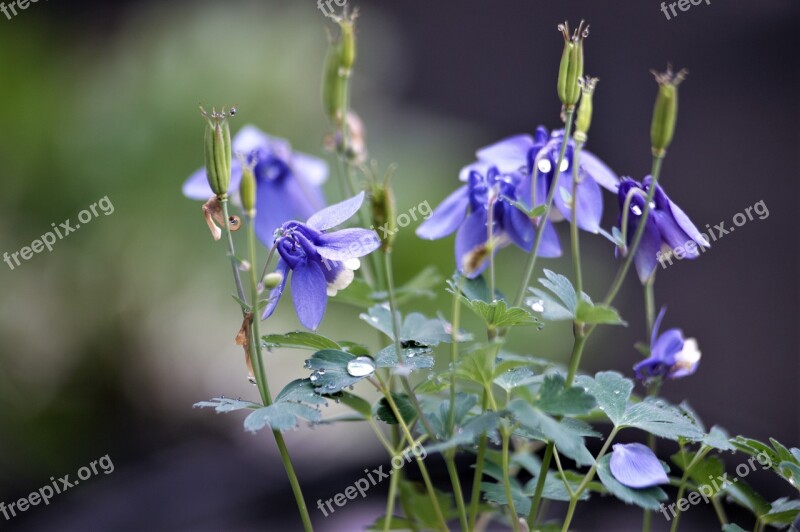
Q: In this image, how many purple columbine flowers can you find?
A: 6